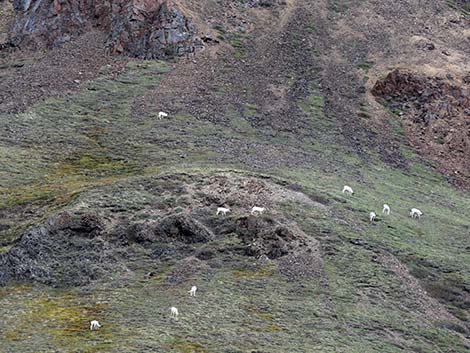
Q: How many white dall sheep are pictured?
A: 10